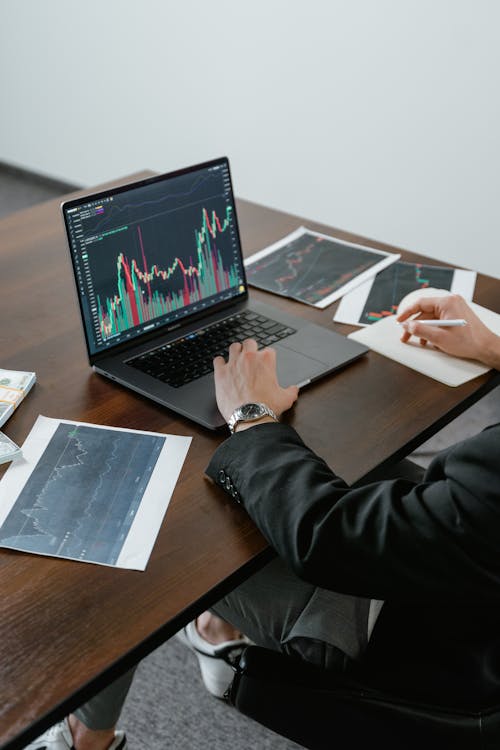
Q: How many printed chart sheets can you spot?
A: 3